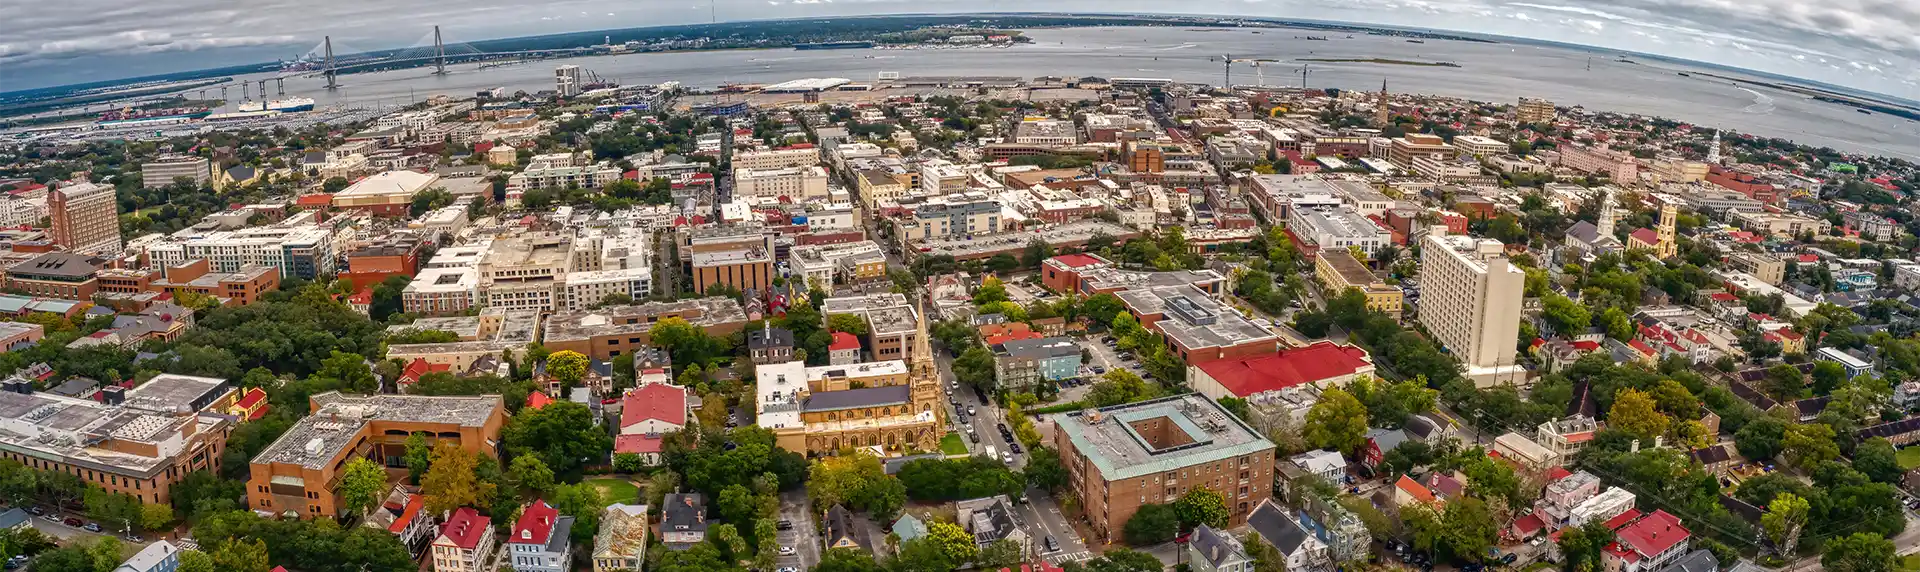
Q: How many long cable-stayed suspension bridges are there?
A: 1